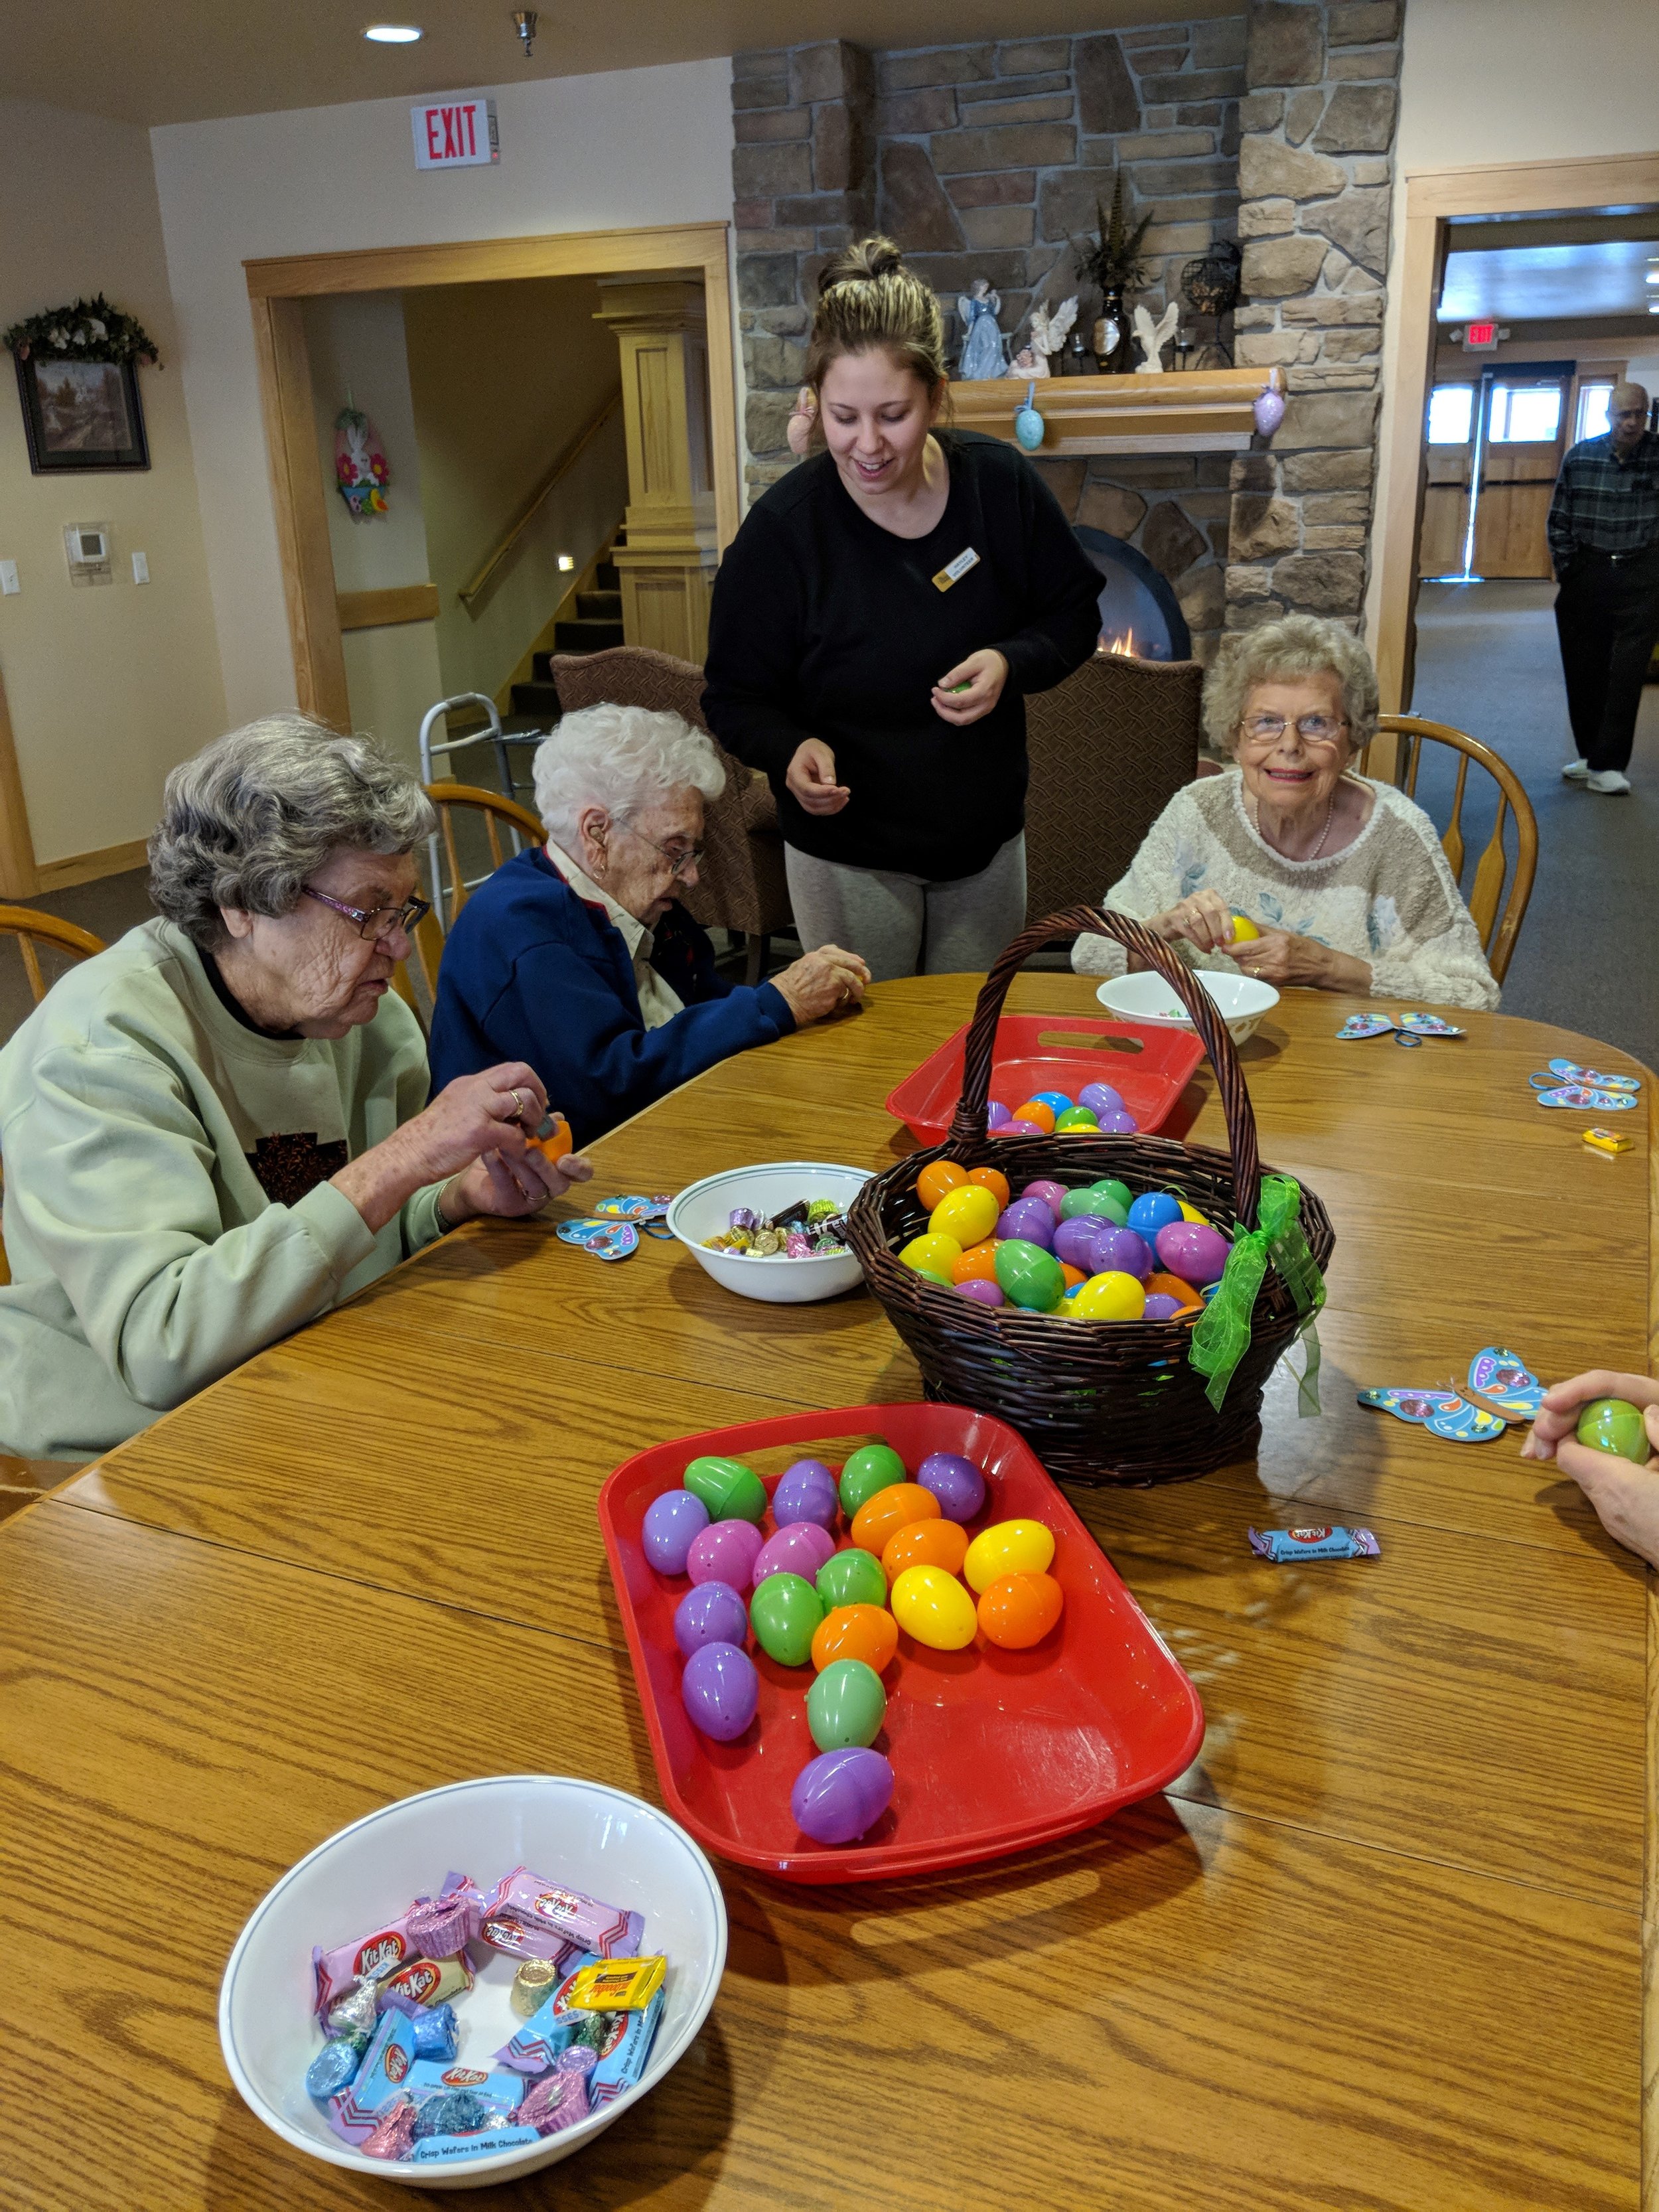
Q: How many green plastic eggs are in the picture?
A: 12